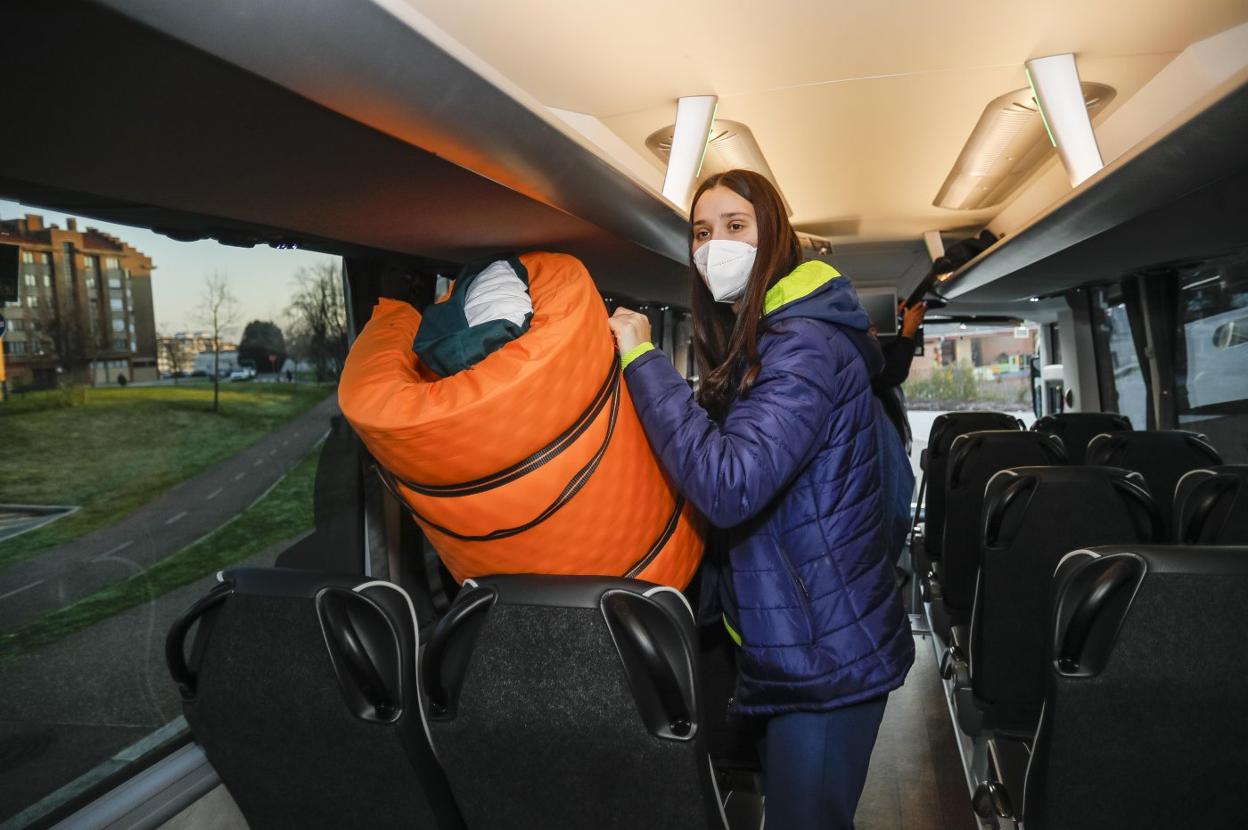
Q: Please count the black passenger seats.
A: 9